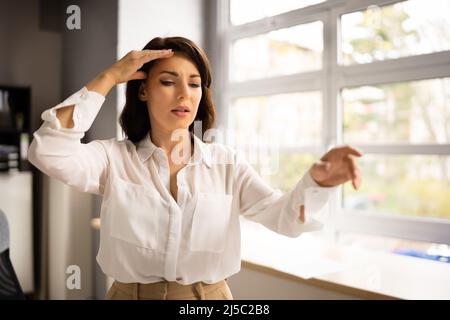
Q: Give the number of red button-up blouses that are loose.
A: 0